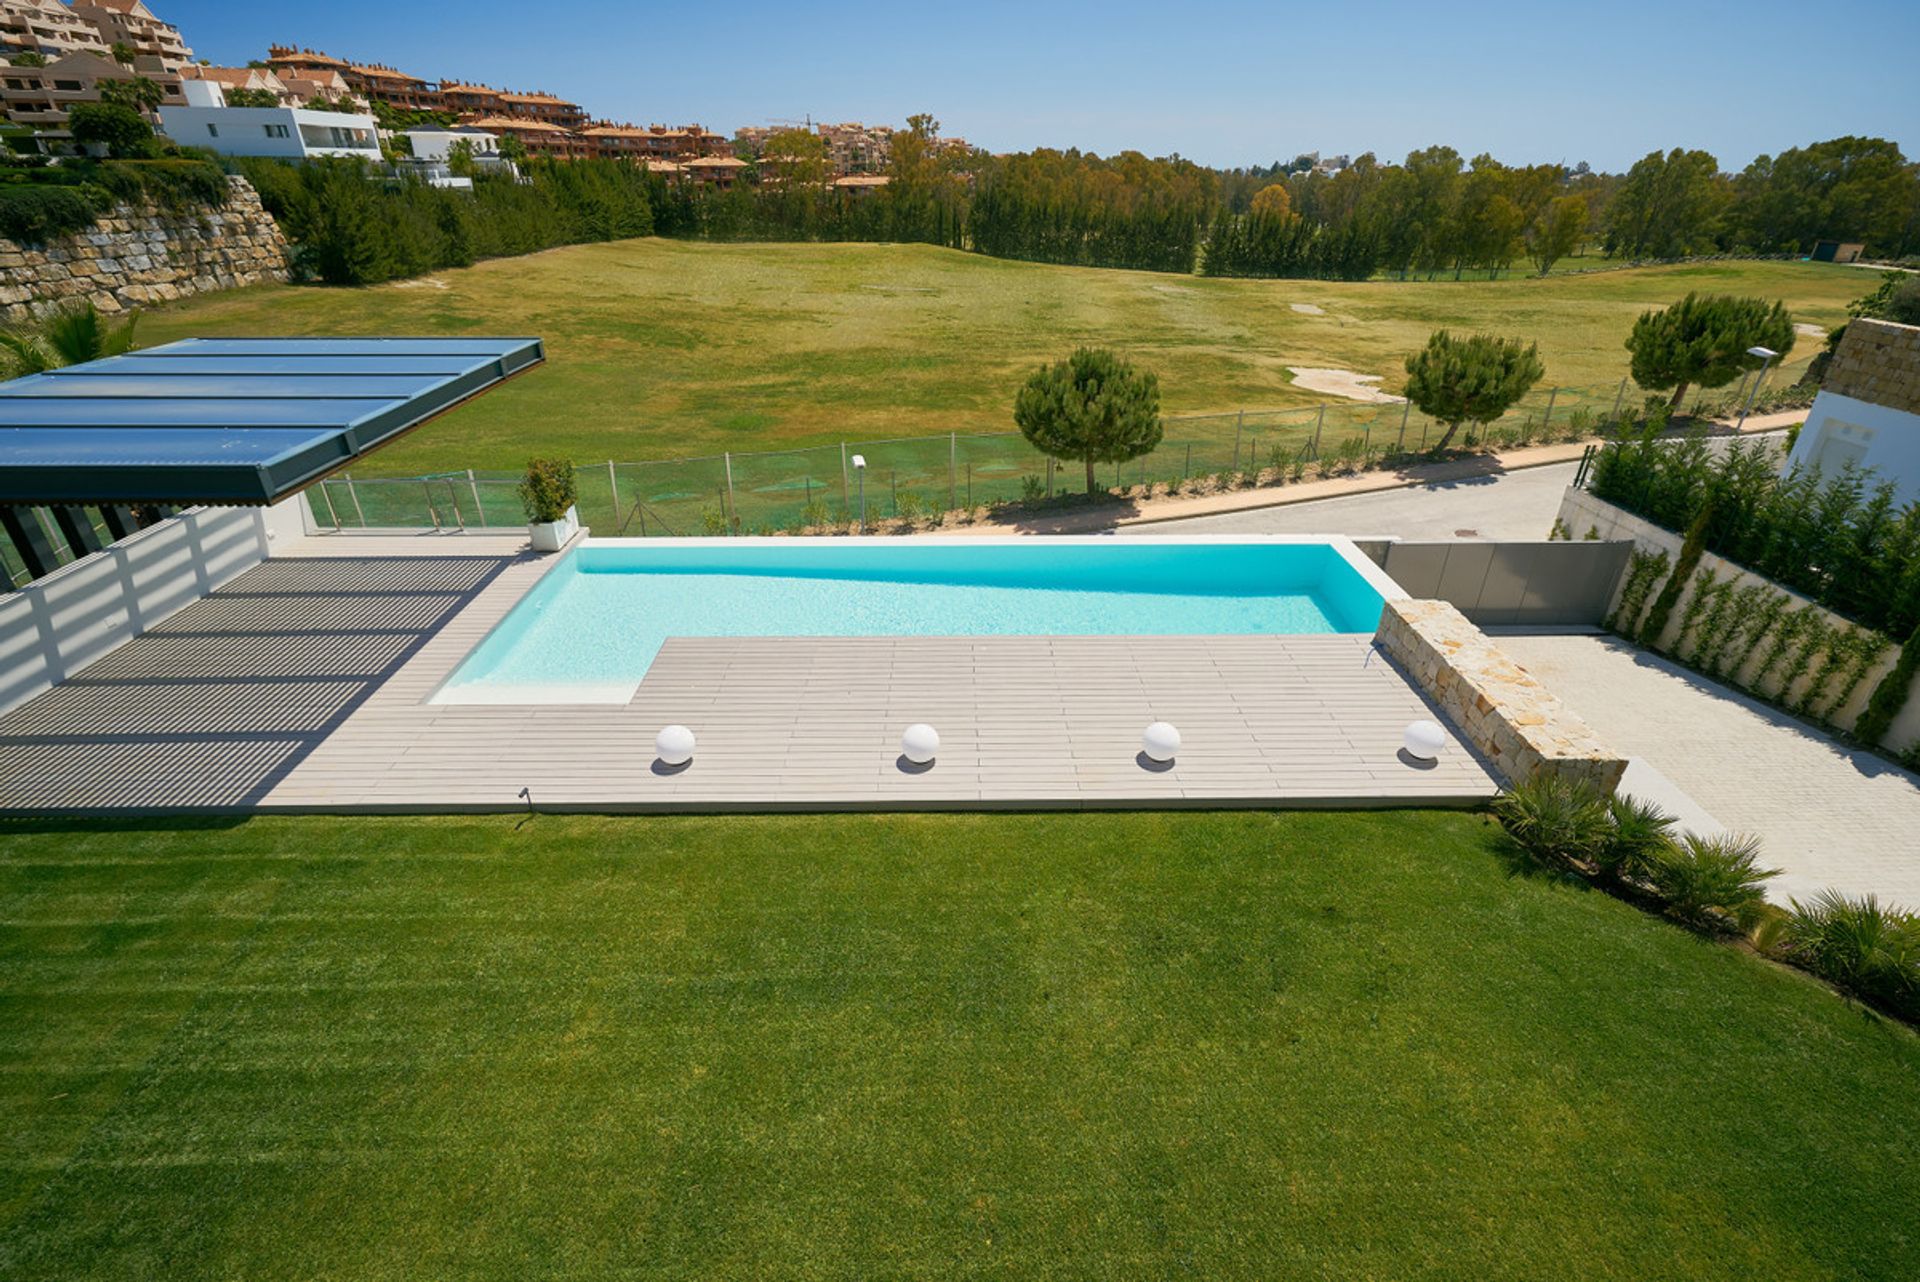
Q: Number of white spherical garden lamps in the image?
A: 4